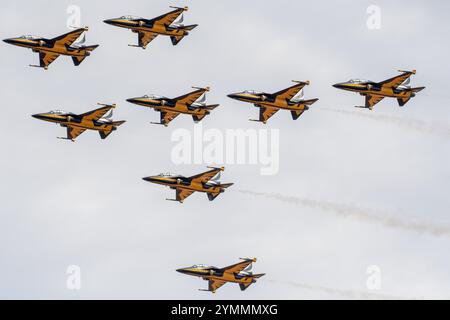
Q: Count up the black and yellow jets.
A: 8